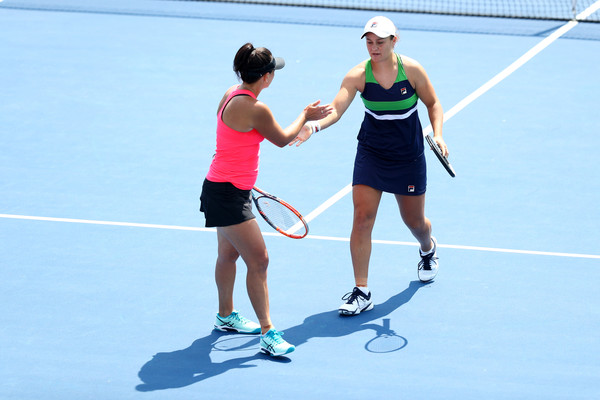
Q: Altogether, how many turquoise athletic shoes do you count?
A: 2